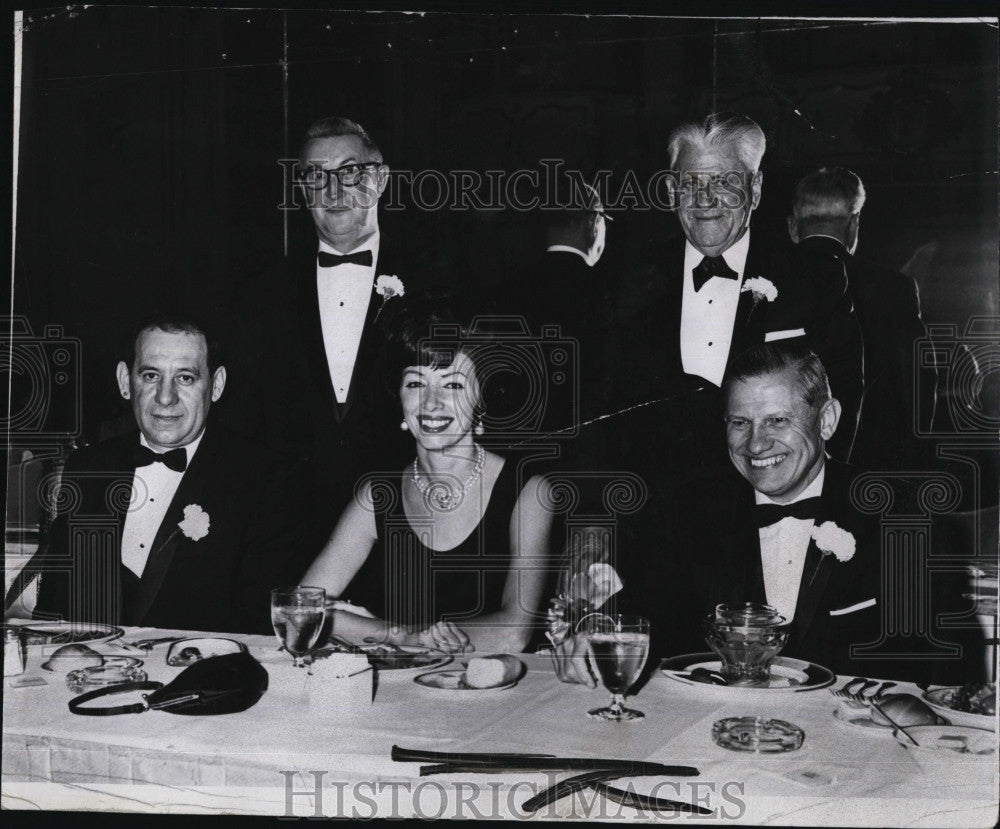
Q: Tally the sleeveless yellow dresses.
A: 0